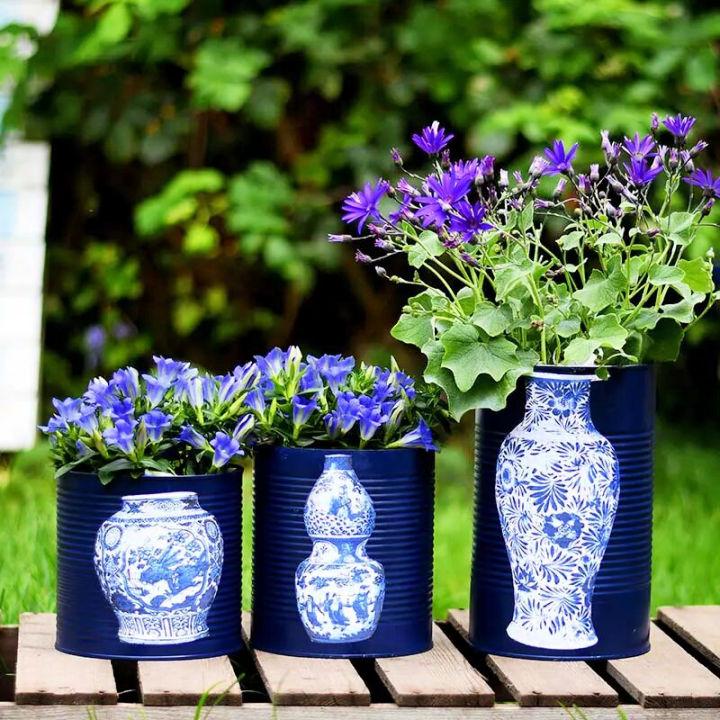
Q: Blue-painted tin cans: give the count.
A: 3